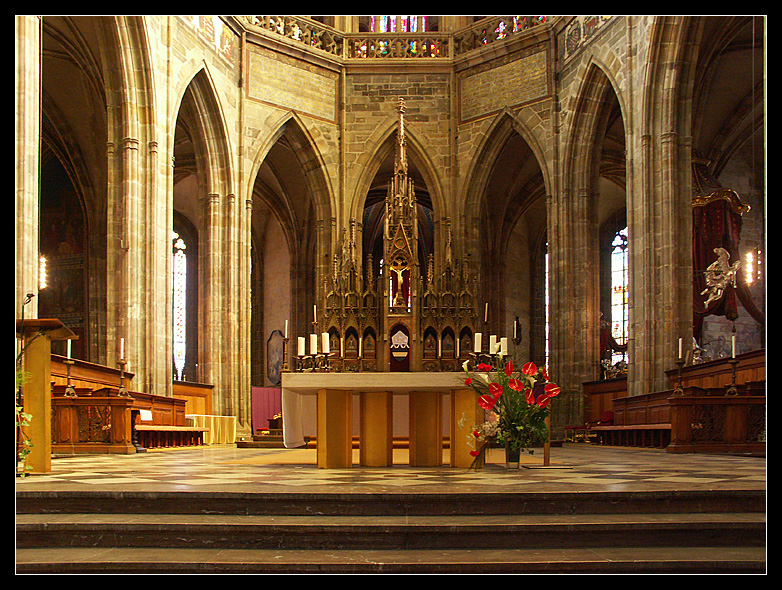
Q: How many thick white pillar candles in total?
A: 6